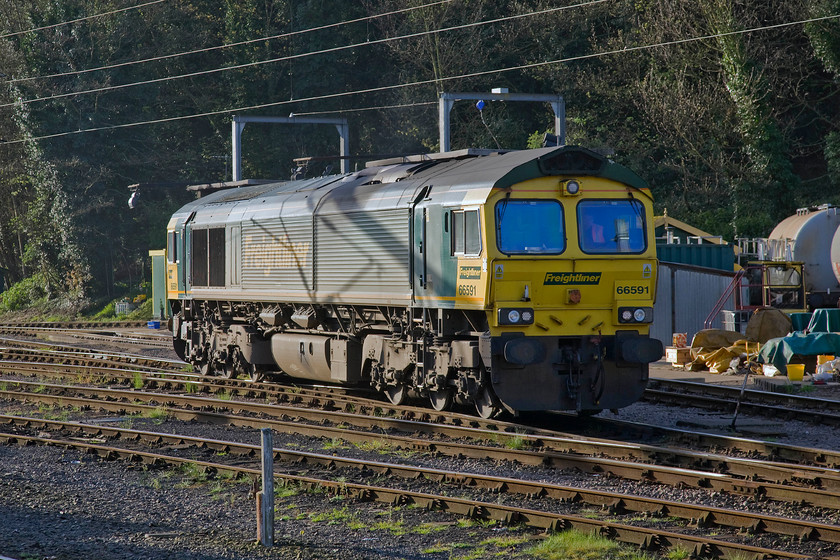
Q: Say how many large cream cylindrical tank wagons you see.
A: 2